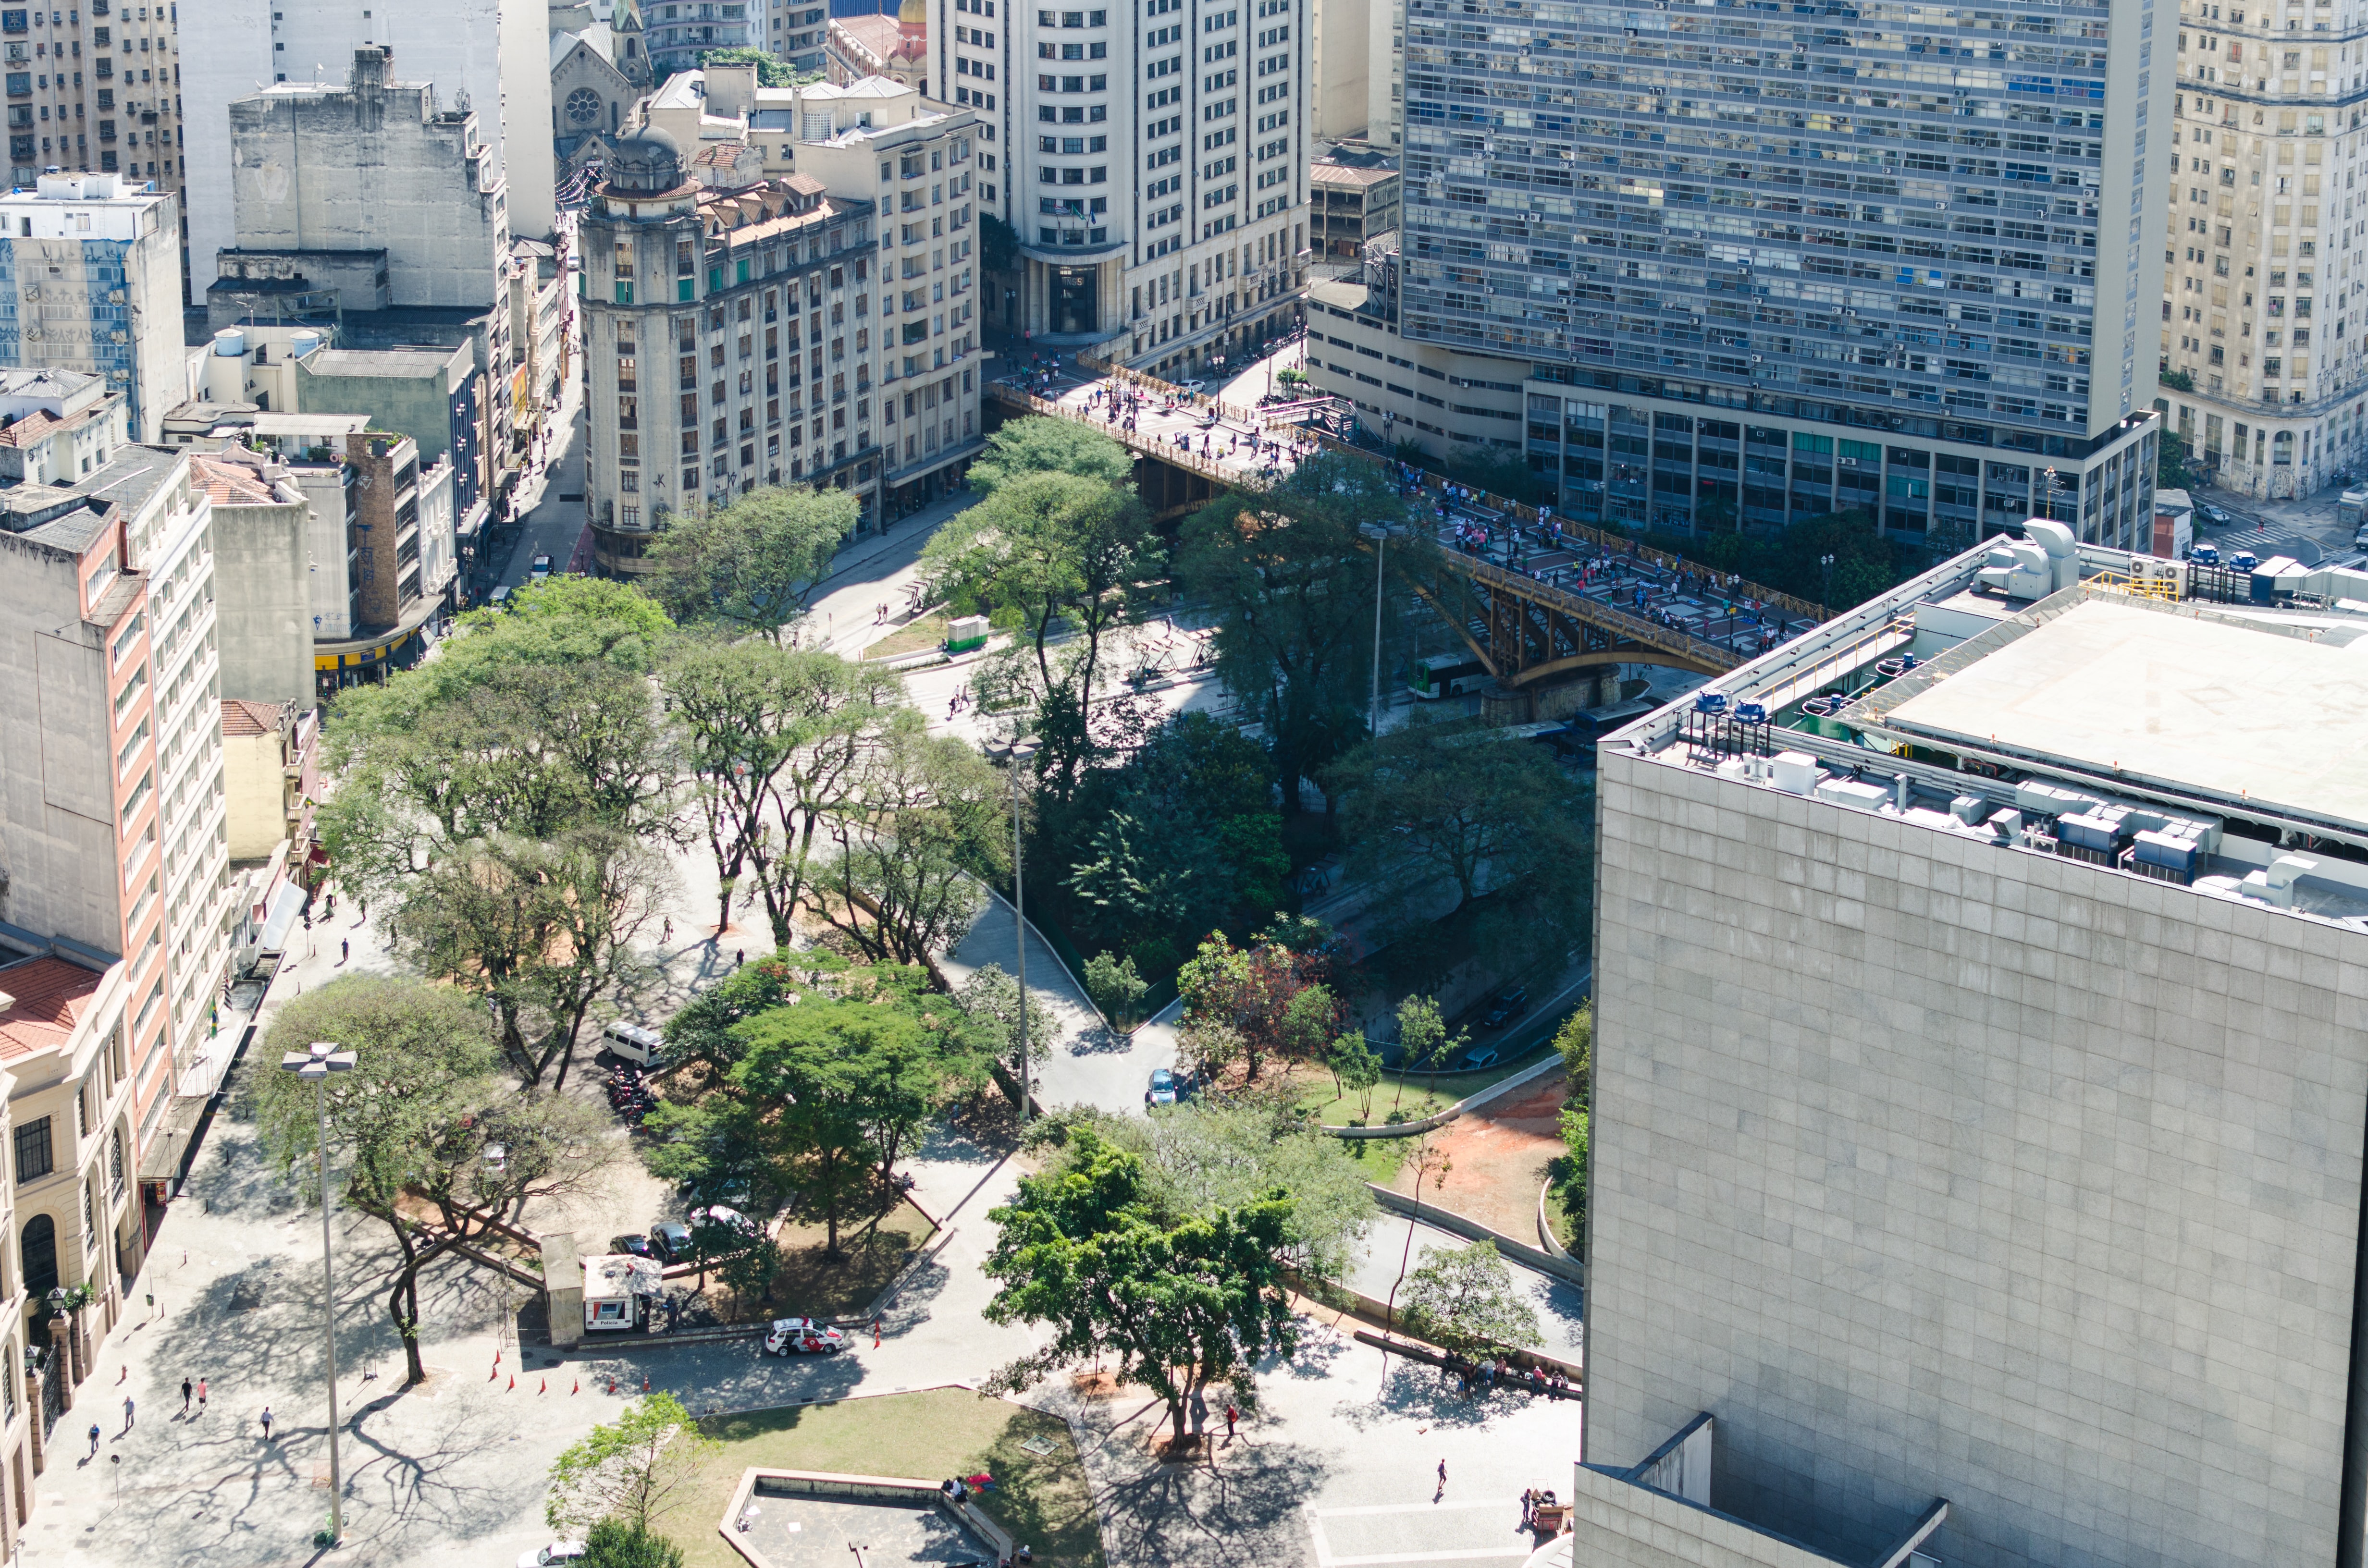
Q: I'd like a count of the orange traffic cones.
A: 9